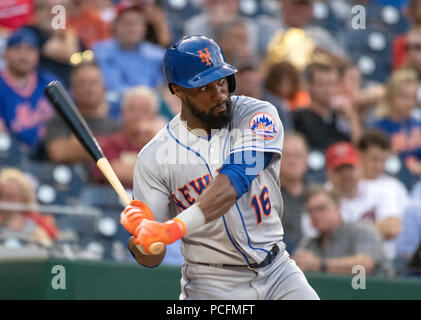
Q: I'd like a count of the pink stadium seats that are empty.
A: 0